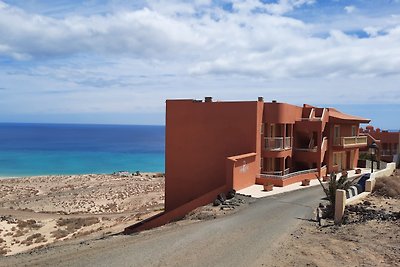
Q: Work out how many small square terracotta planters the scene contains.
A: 5